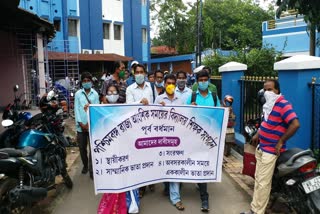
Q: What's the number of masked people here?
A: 9